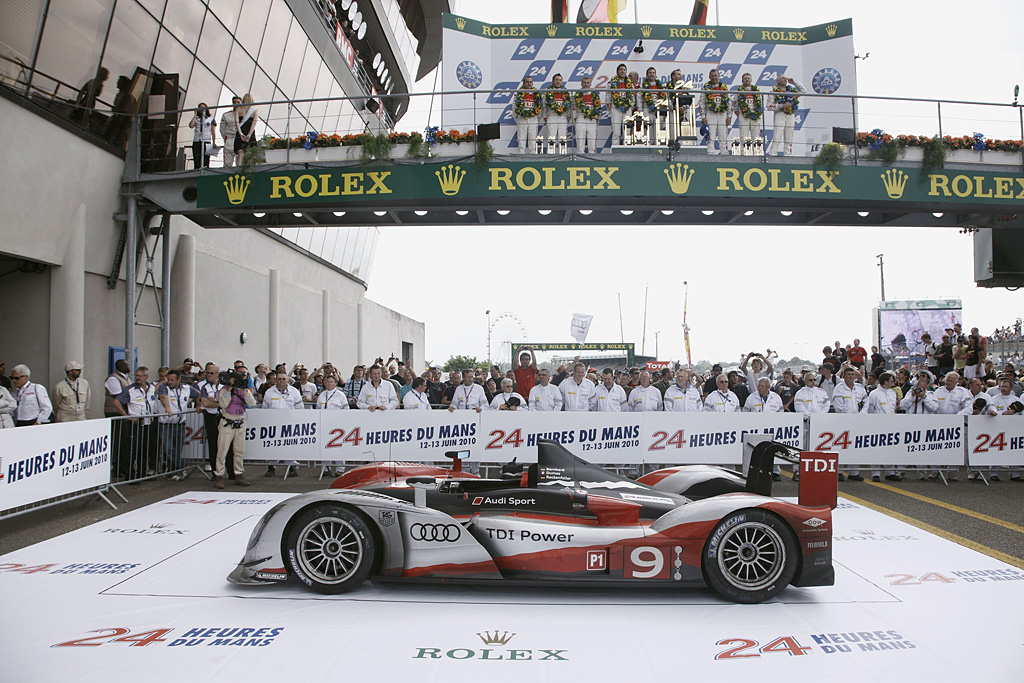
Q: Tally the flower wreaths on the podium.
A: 9